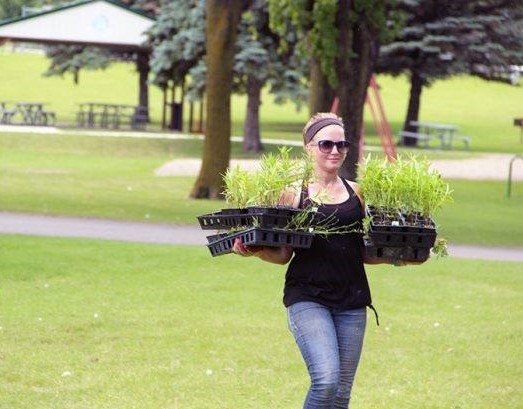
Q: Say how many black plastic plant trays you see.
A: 4